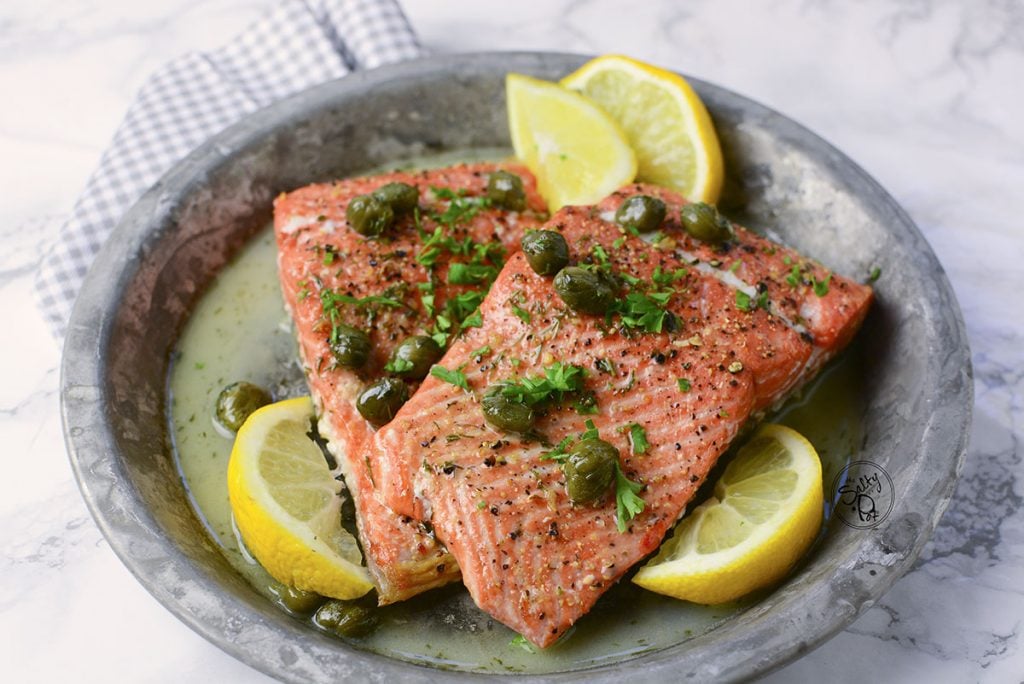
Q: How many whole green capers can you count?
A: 15